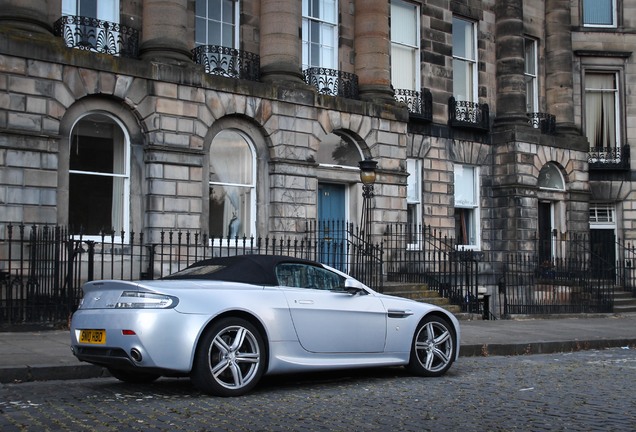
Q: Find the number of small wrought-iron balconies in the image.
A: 7